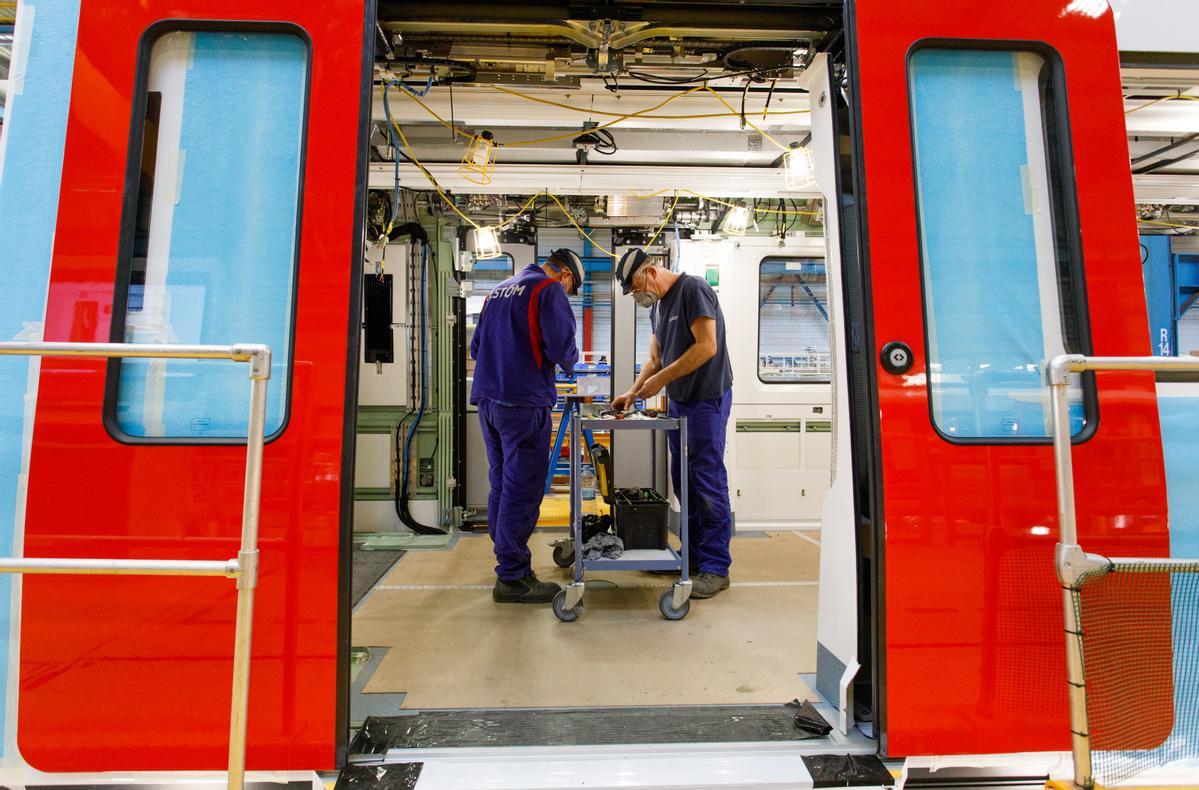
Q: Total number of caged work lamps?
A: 4